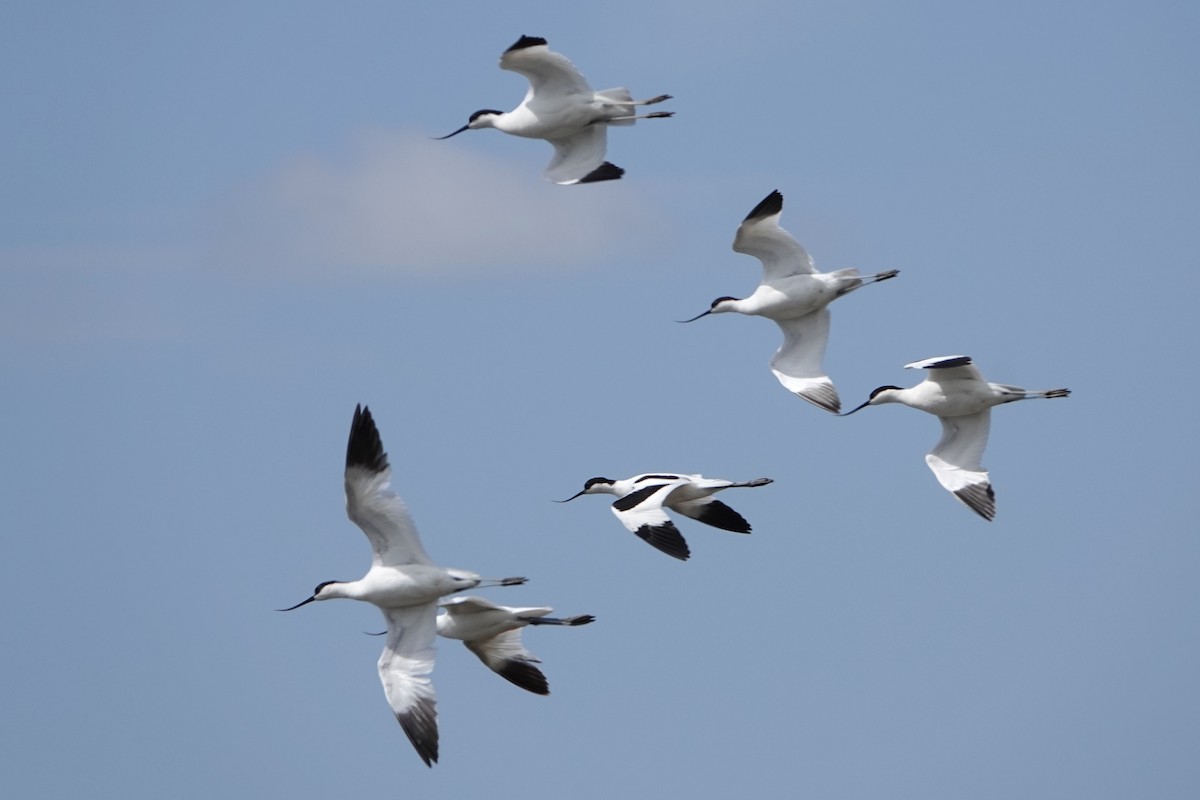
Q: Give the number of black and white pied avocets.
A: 6